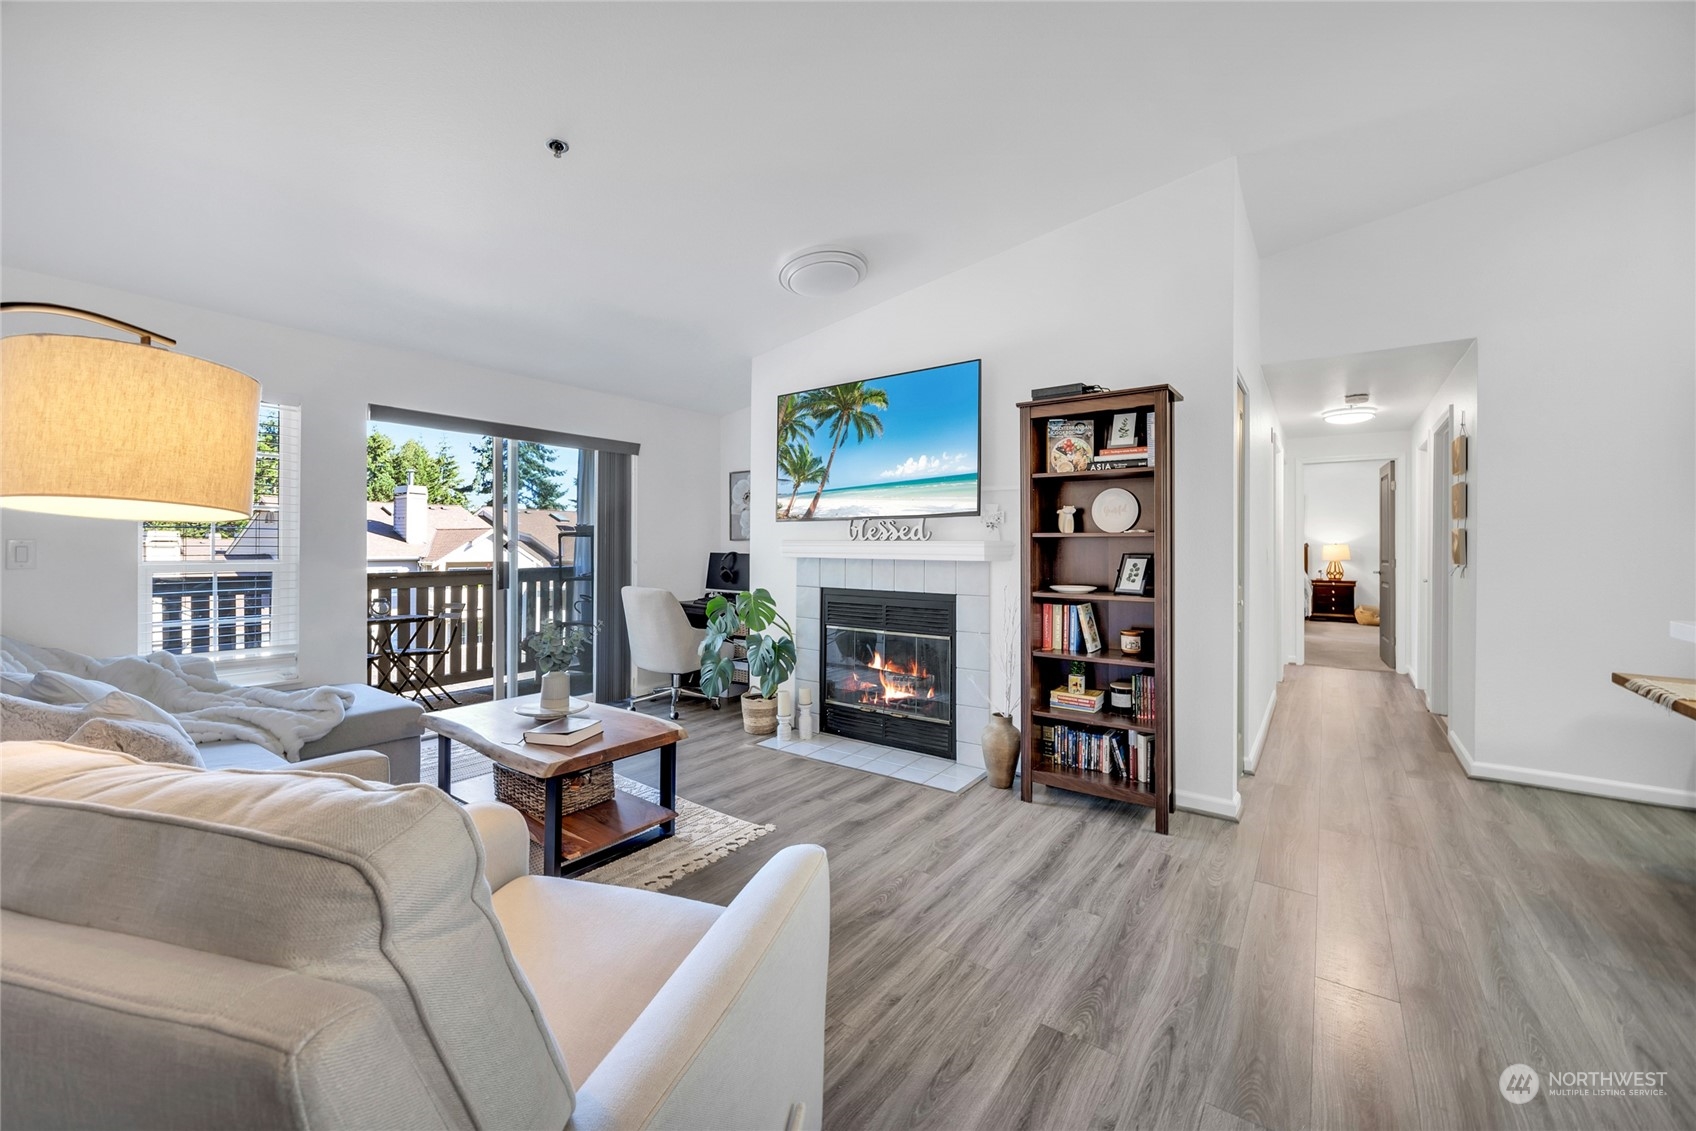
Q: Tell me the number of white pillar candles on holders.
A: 2